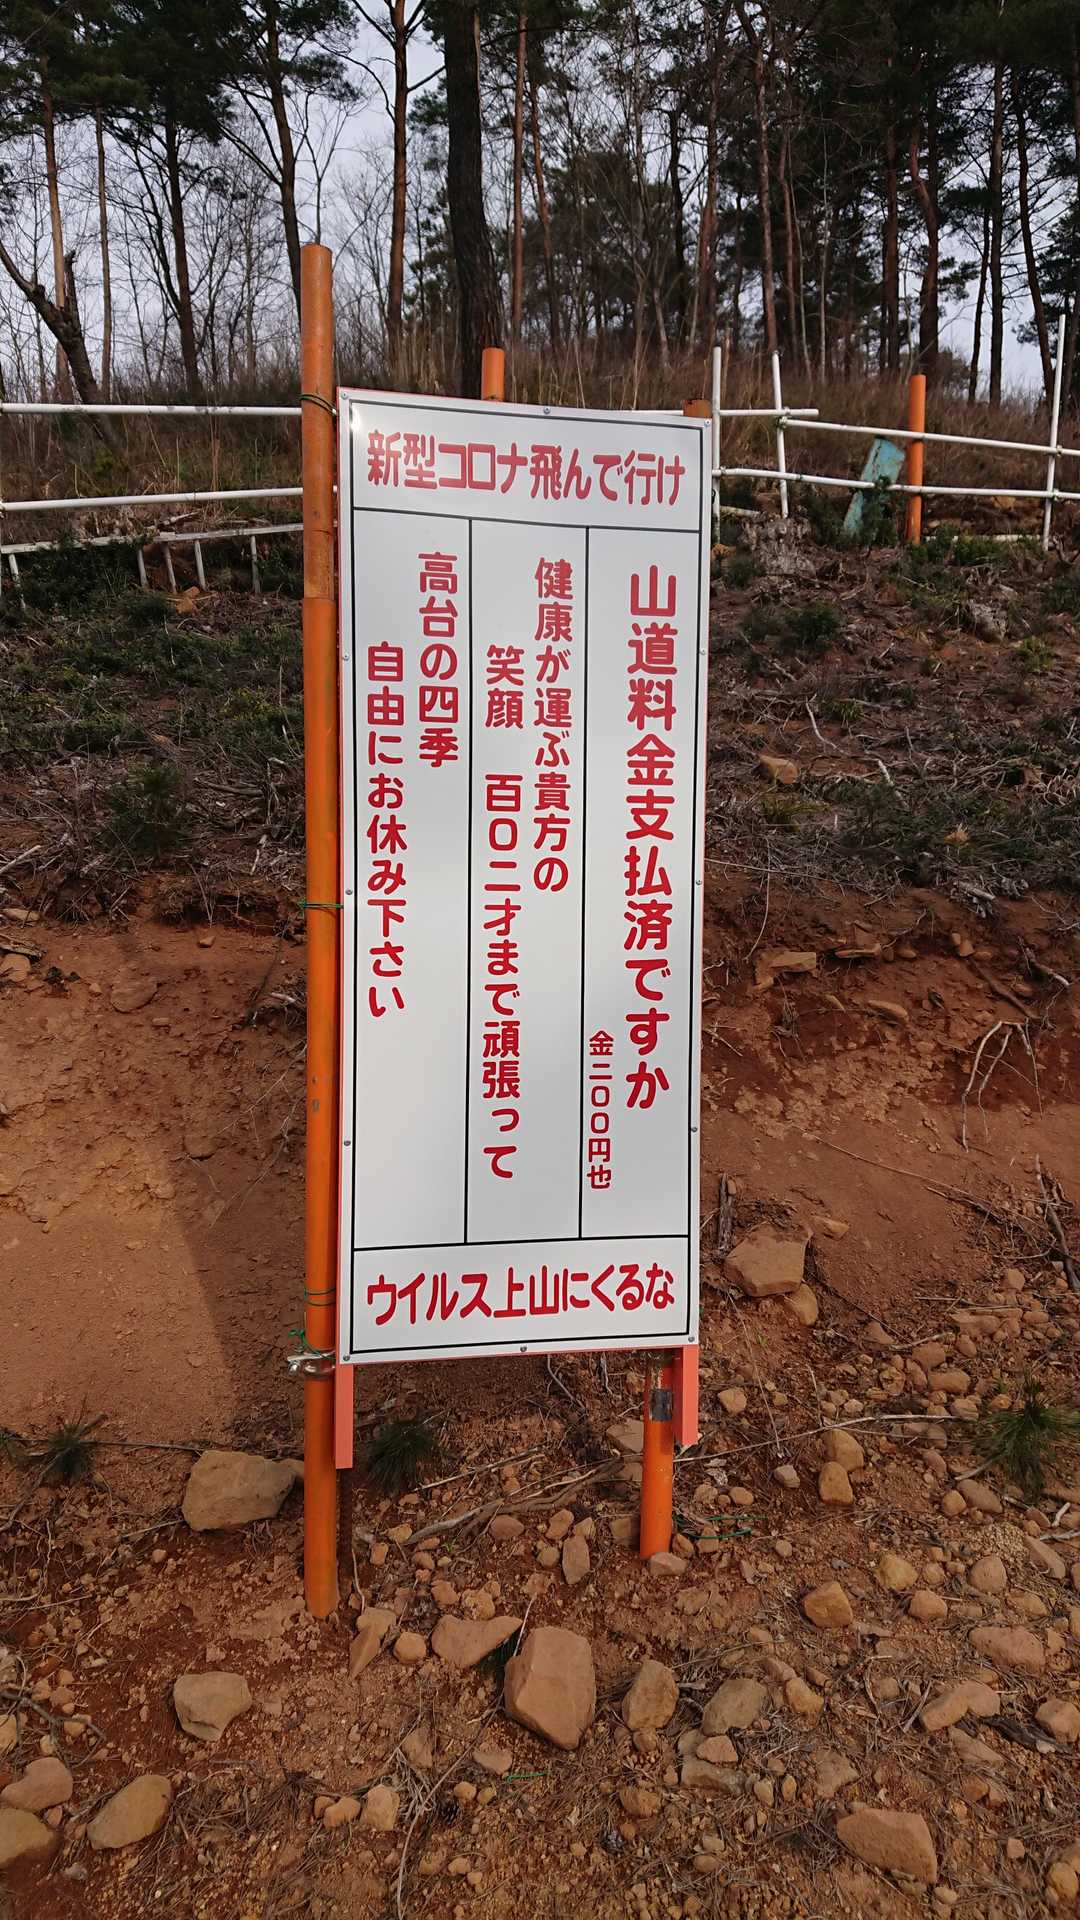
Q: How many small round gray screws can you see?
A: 12